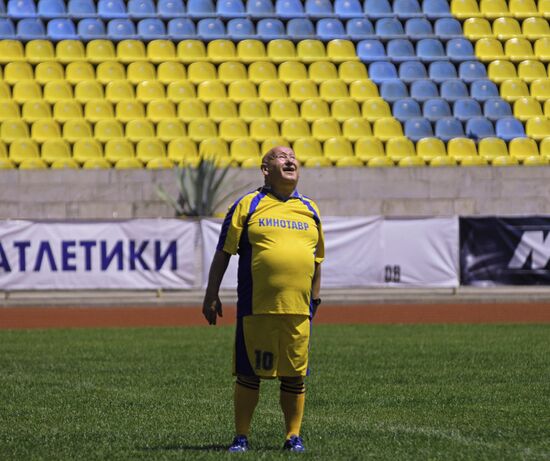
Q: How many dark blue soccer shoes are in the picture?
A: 2